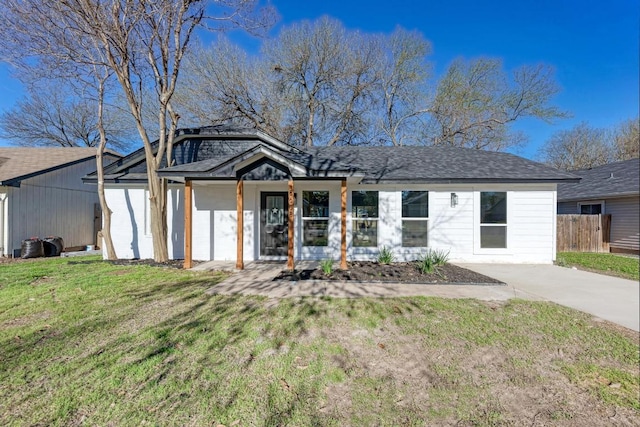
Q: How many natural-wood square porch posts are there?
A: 4